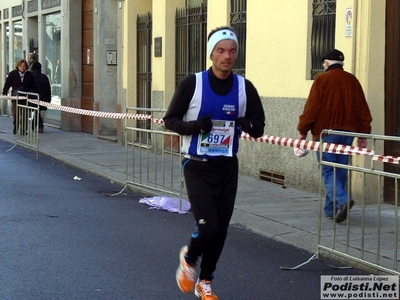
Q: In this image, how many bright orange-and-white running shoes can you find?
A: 2